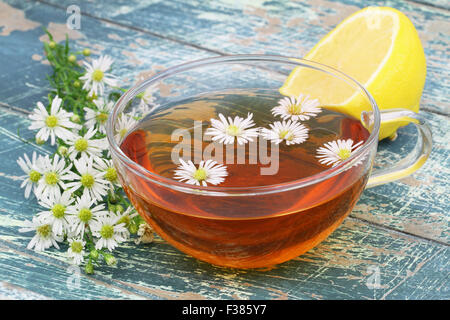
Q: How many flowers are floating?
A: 5